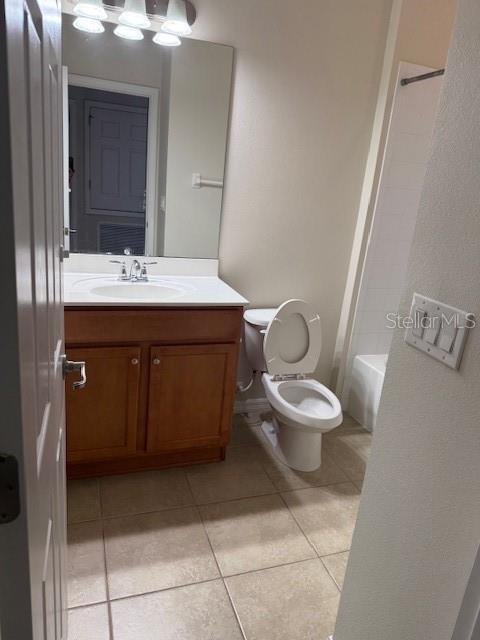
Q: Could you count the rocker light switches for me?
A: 3